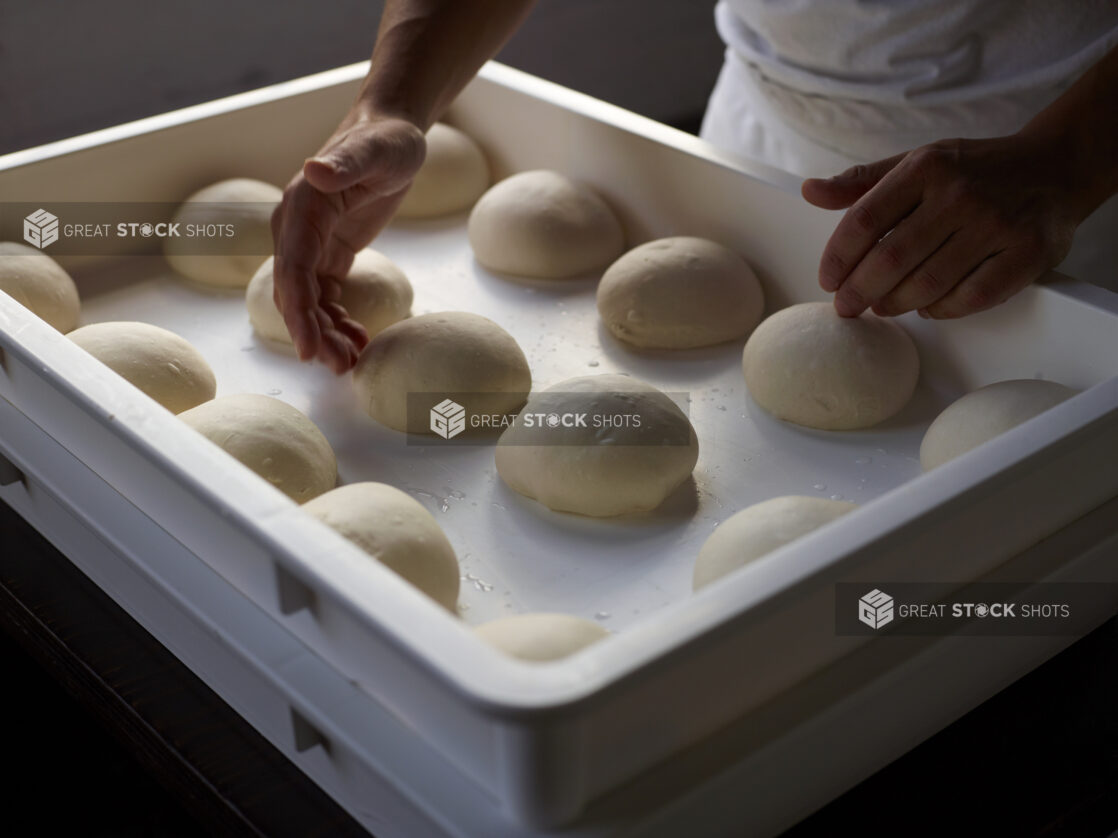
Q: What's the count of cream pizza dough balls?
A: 15